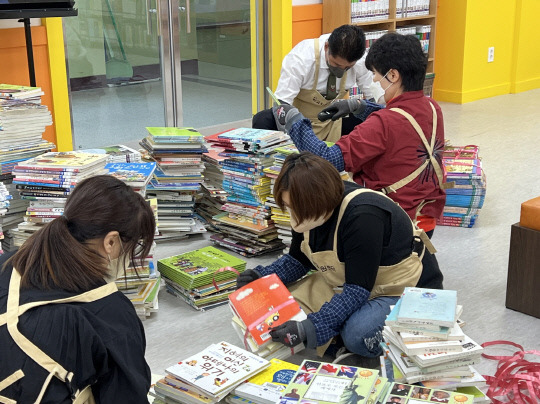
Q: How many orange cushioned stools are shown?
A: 1